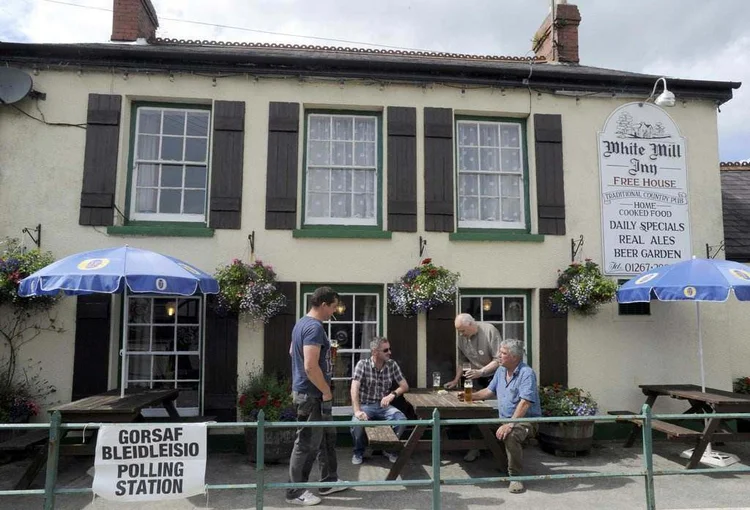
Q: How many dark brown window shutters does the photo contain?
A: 12